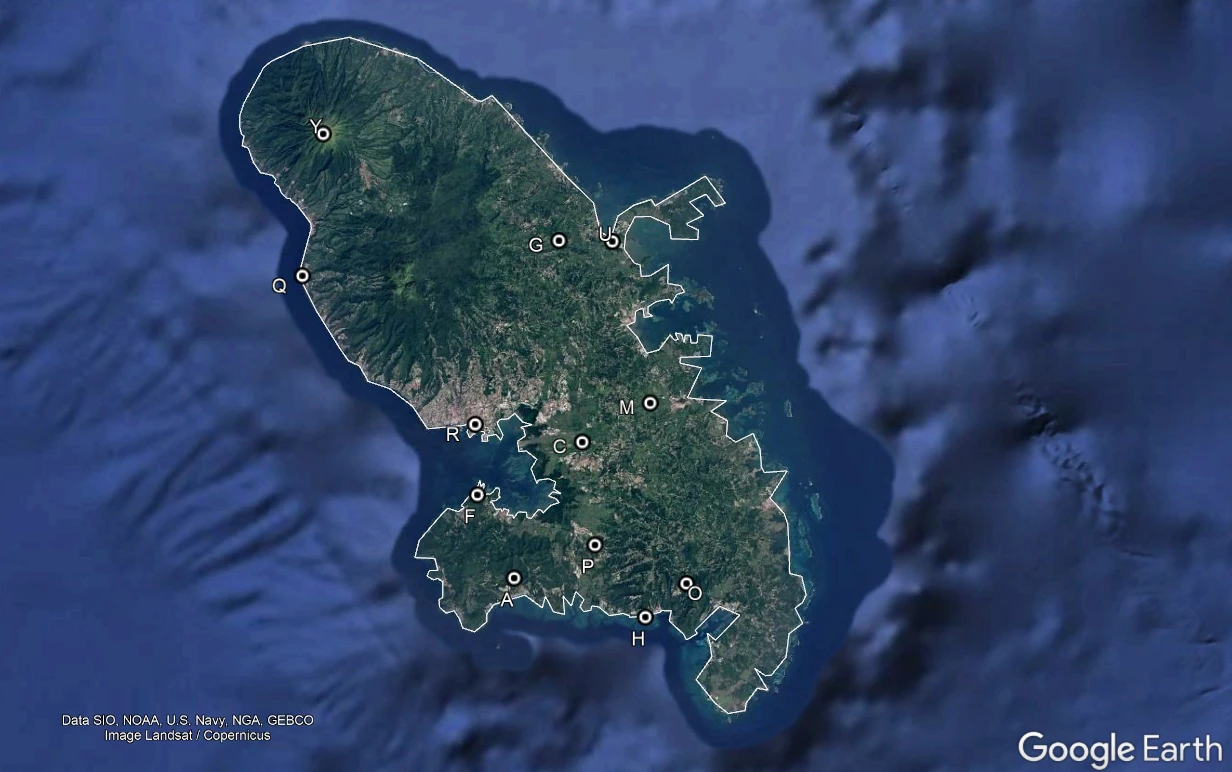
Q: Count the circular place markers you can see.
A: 12